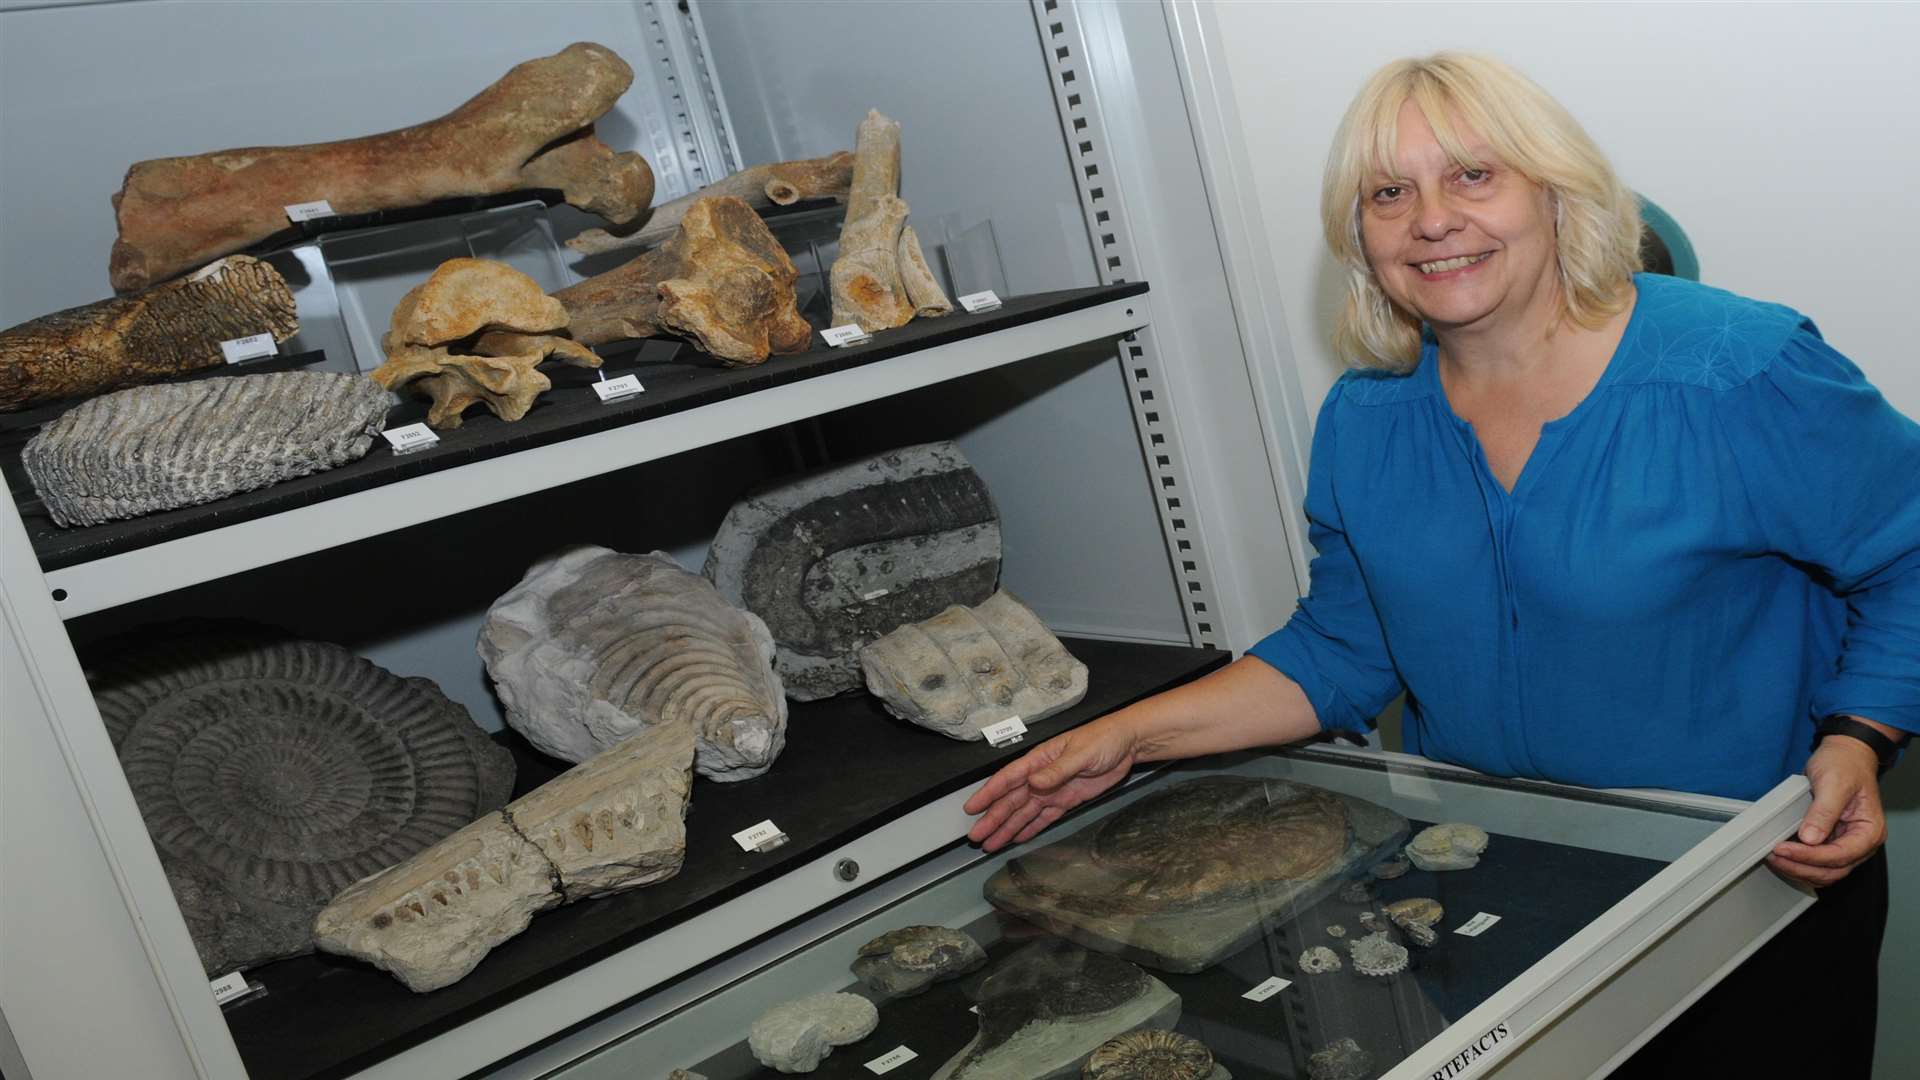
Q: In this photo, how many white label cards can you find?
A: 12